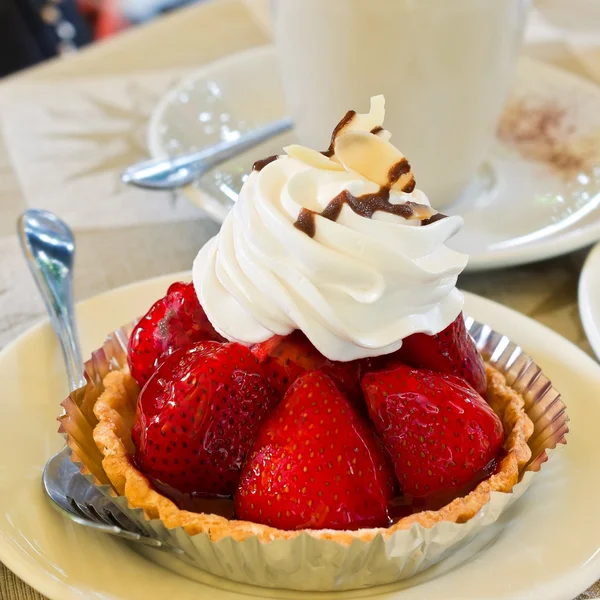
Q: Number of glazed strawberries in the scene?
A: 6